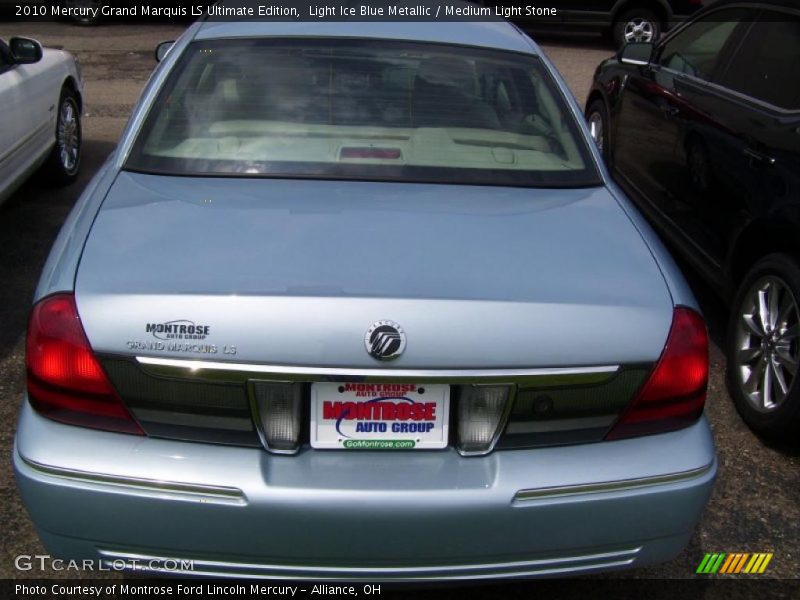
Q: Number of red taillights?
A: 2